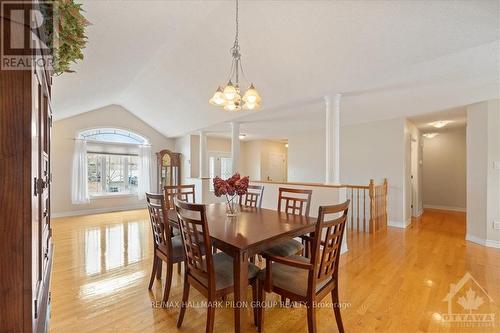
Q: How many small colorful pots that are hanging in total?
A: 0